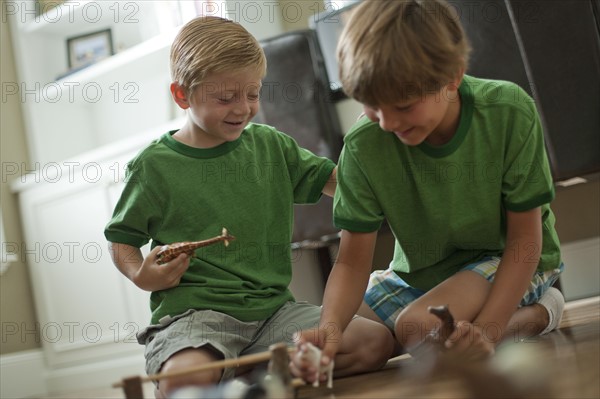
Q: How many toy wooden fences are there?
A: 1